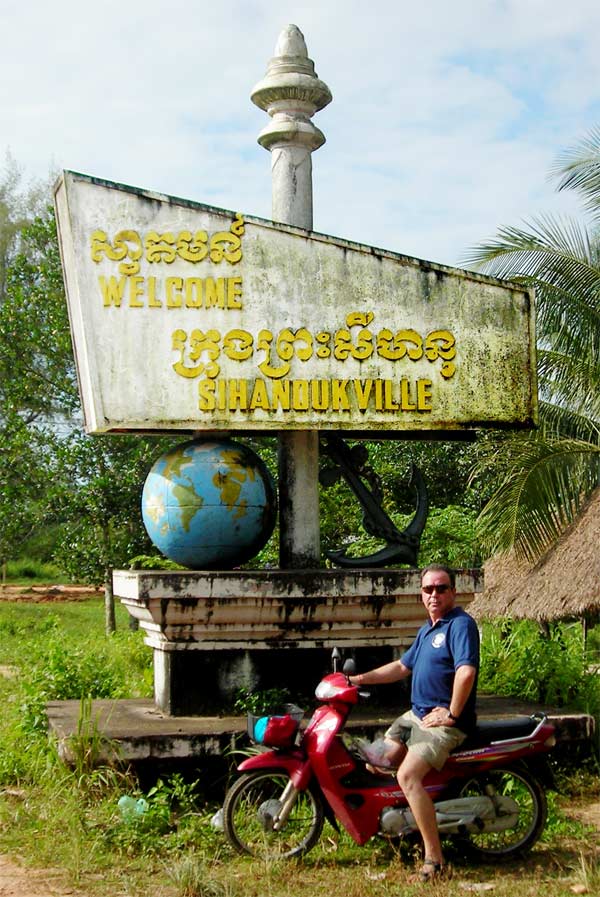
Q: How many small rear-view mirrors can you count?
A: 2